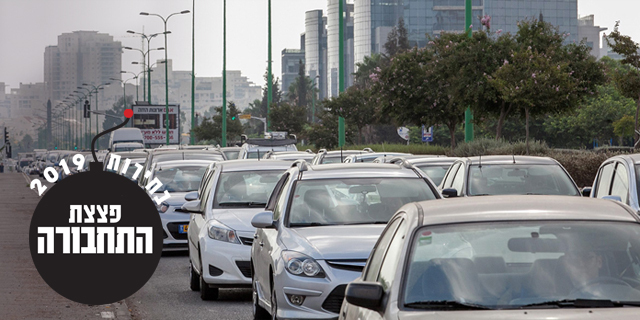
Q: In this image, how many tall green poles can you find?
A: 5